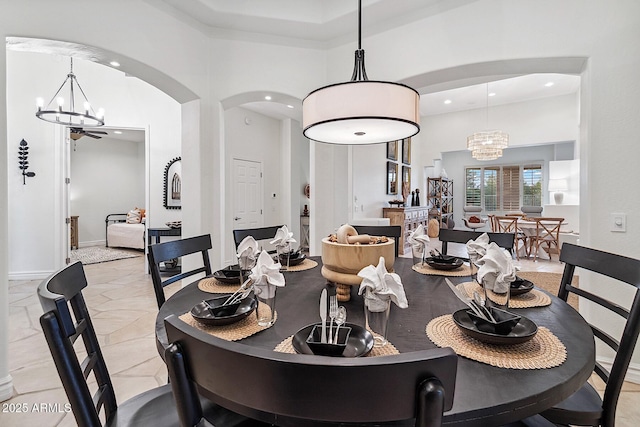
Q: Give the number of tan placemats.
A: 7